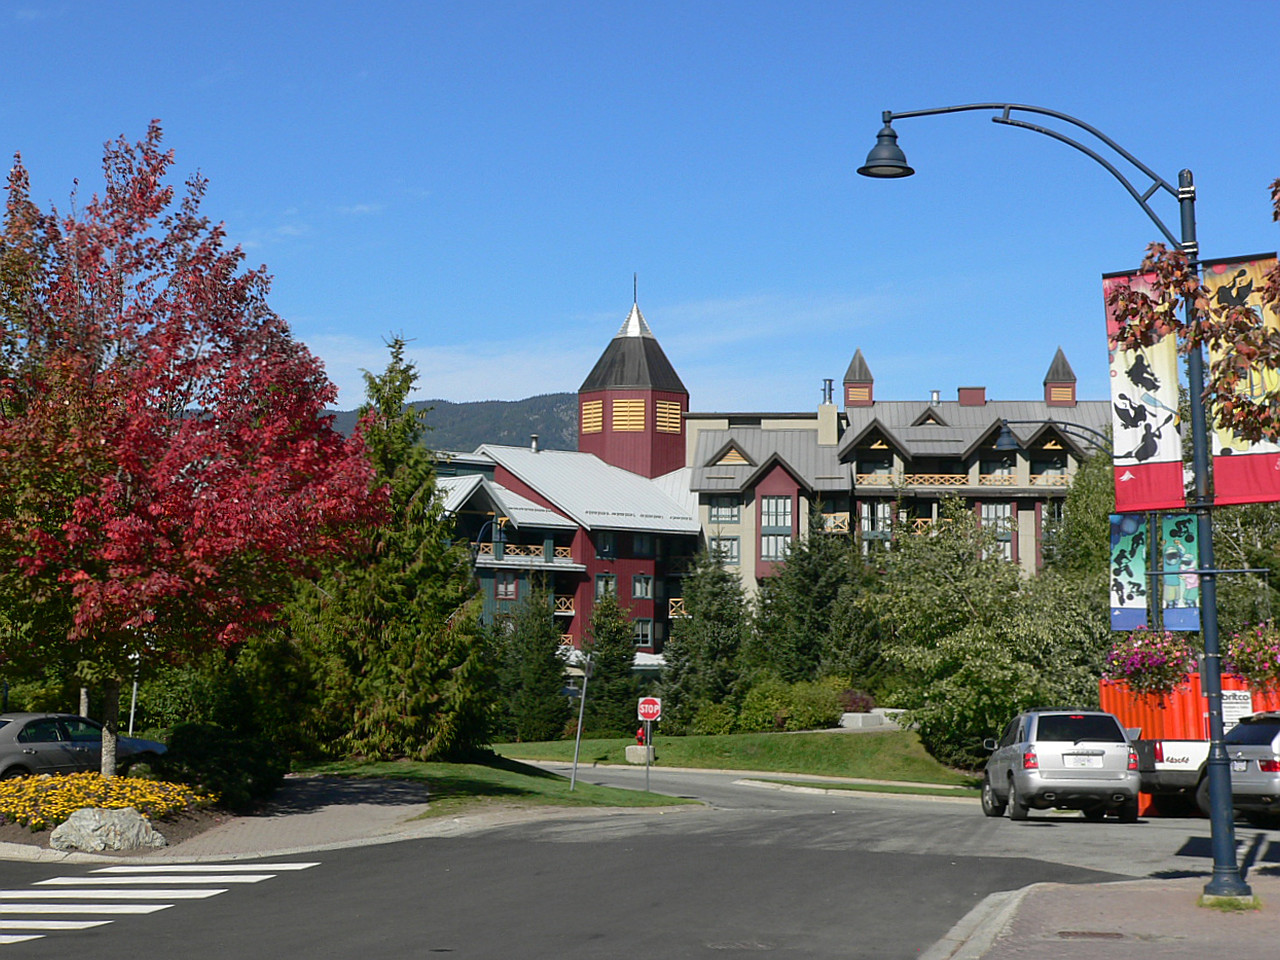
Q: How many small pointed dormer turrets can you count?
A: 2